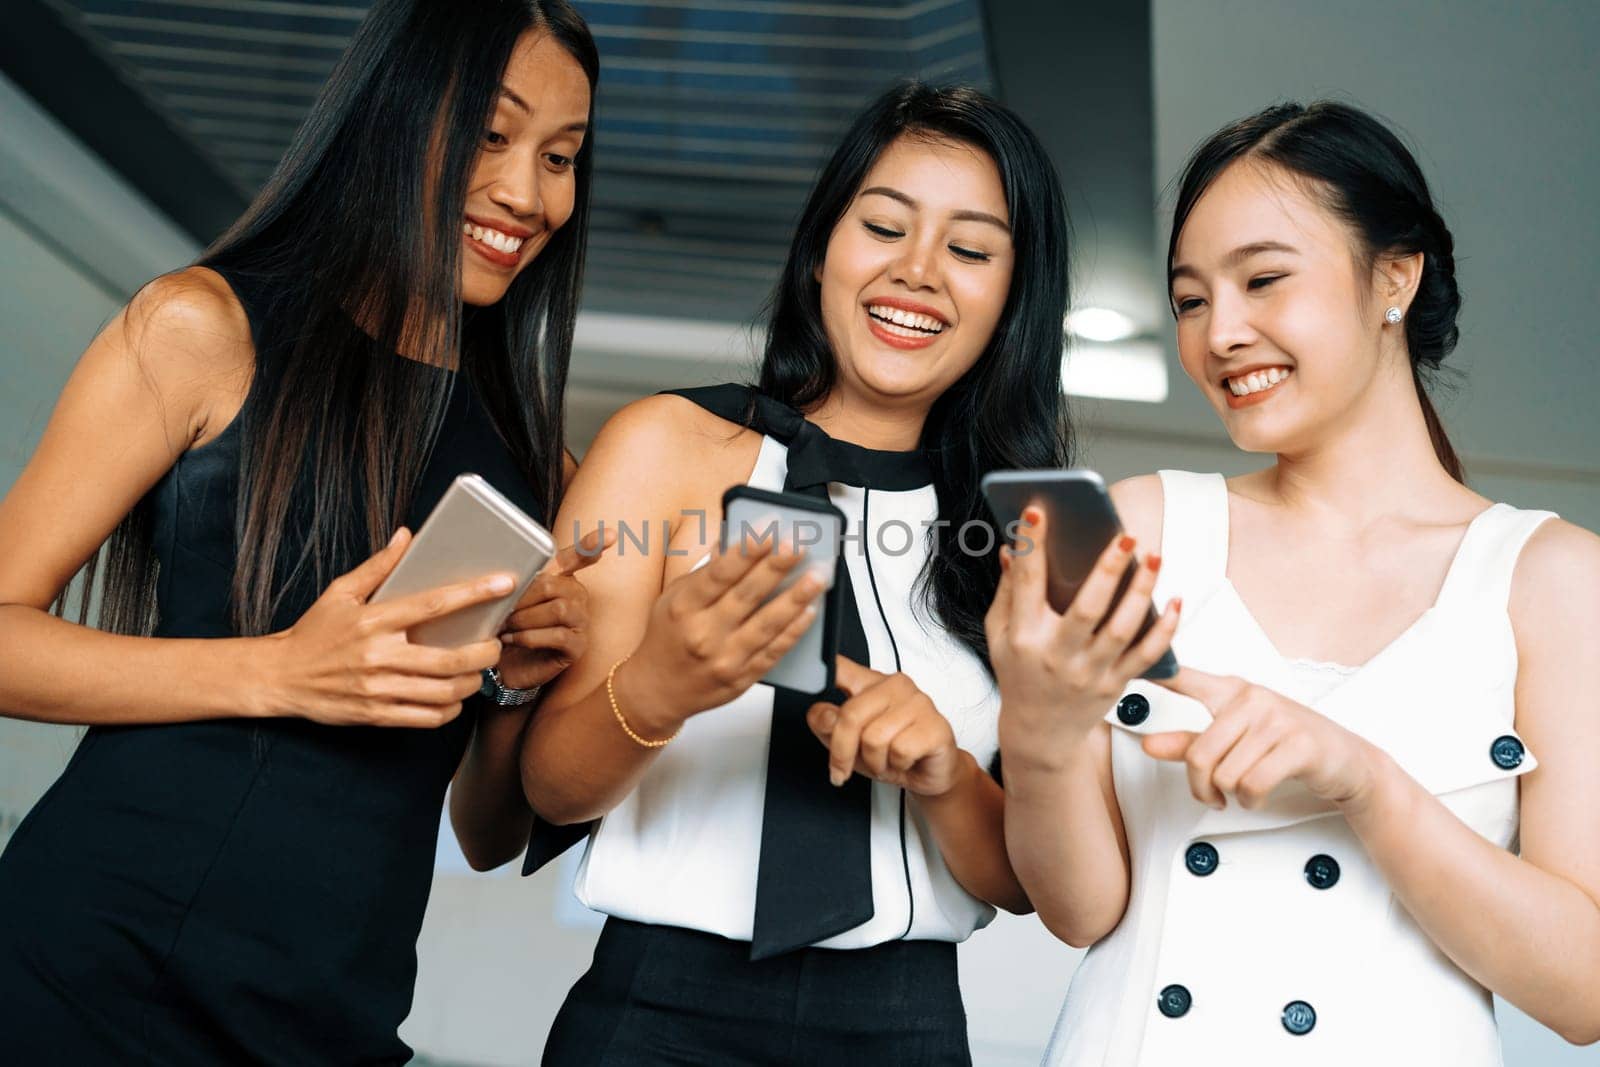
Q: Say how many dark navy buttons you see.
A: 6